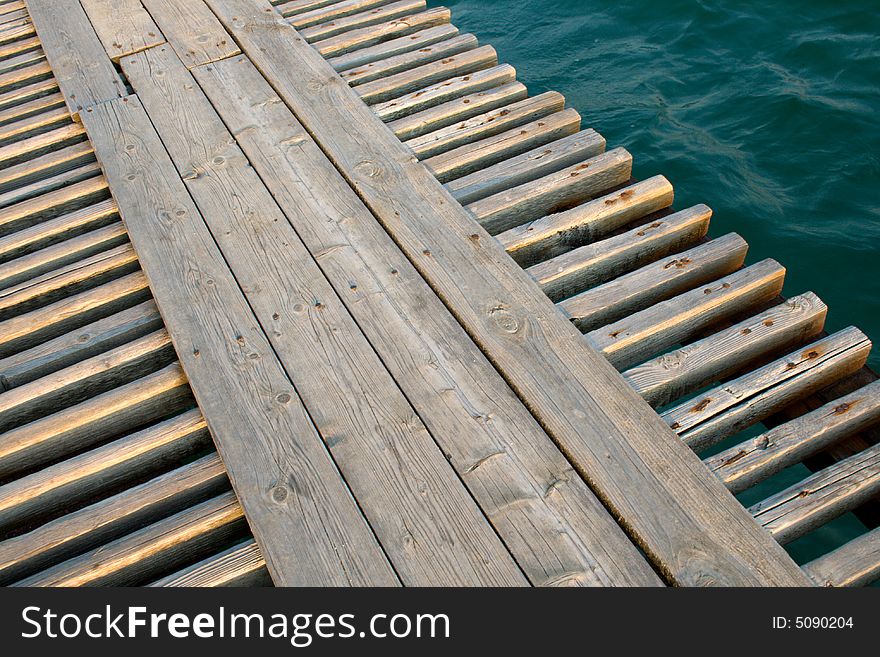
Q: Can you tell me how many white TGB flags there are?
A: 0